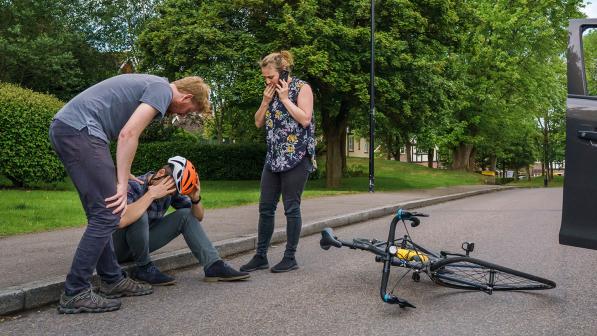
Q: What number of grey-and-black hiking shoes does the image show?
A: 2